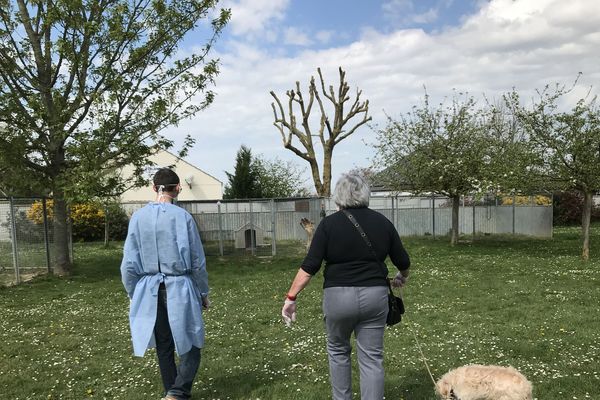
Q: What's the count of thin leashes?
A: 1